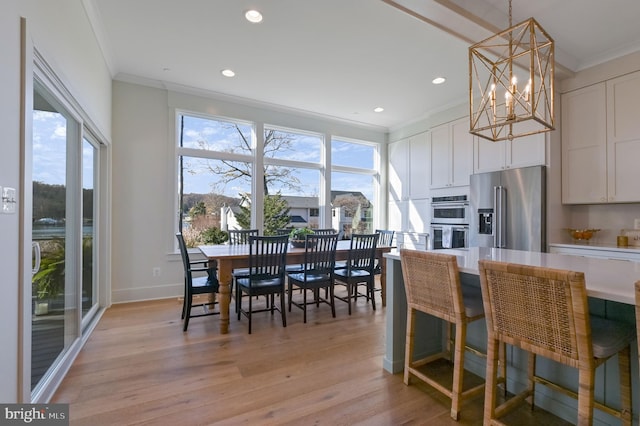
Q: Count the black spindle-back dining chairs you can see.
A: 8